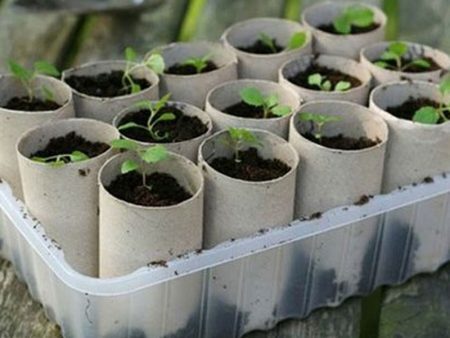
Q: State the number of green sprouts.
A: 14